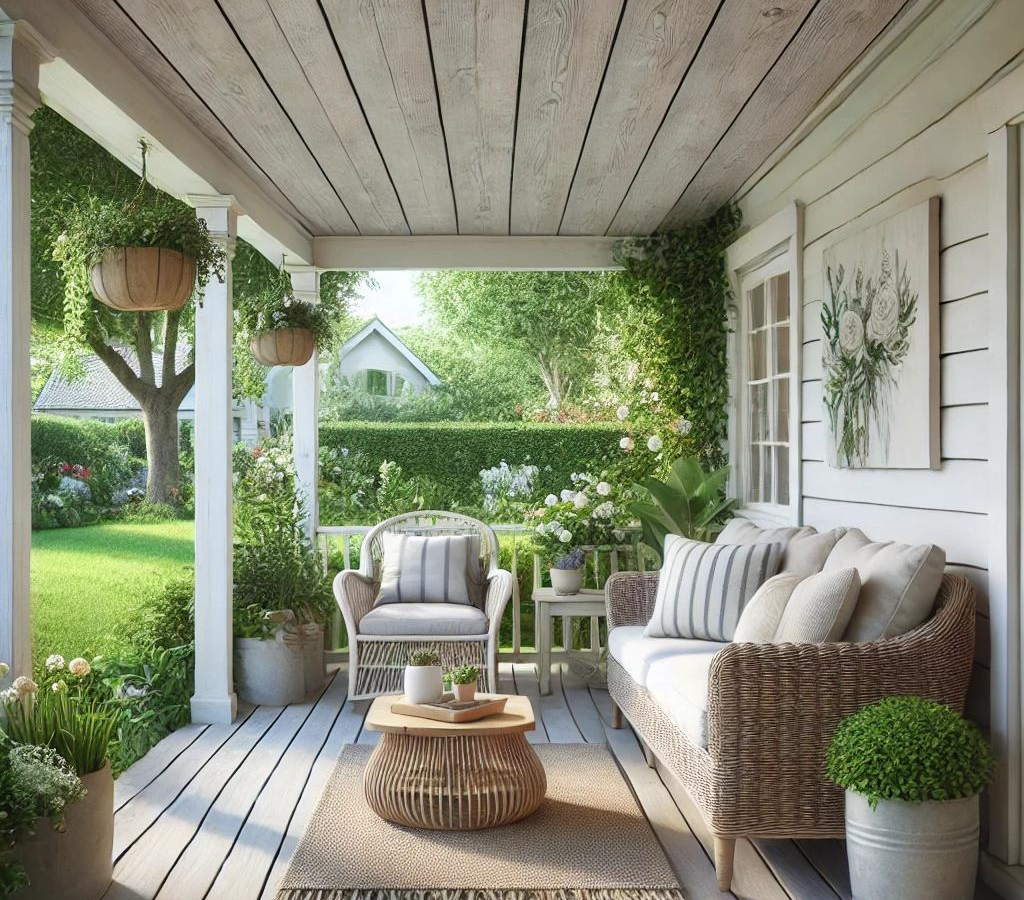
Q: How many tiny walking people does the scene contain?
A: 0